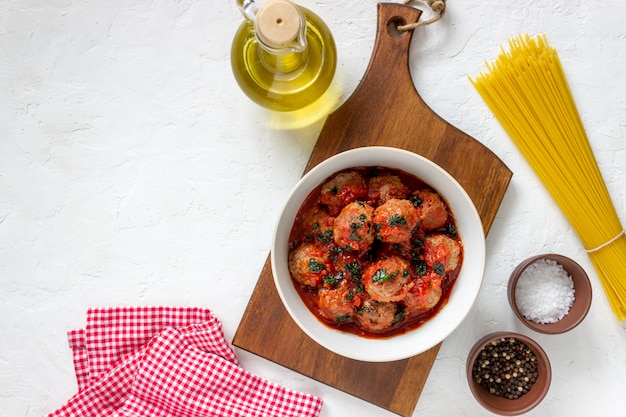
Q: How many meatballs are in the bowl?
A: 12